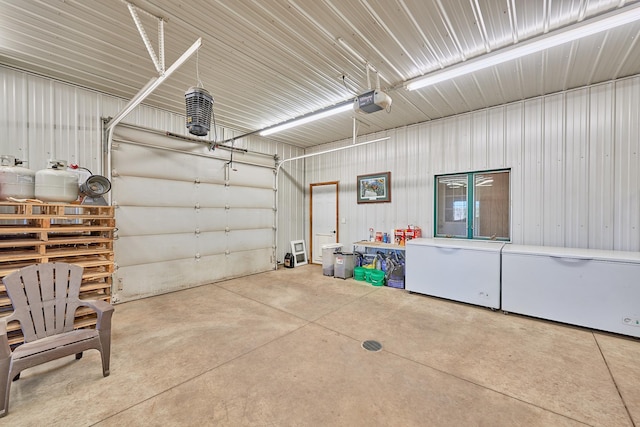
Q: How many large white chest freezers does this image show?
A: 2